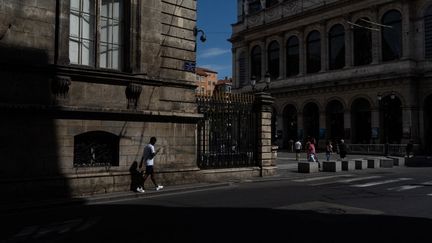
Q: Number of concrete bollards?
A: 7